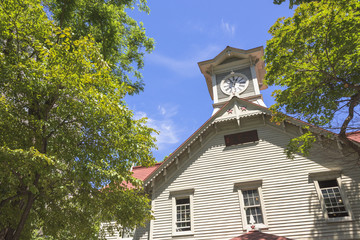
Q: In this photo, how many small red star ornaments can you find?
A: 3